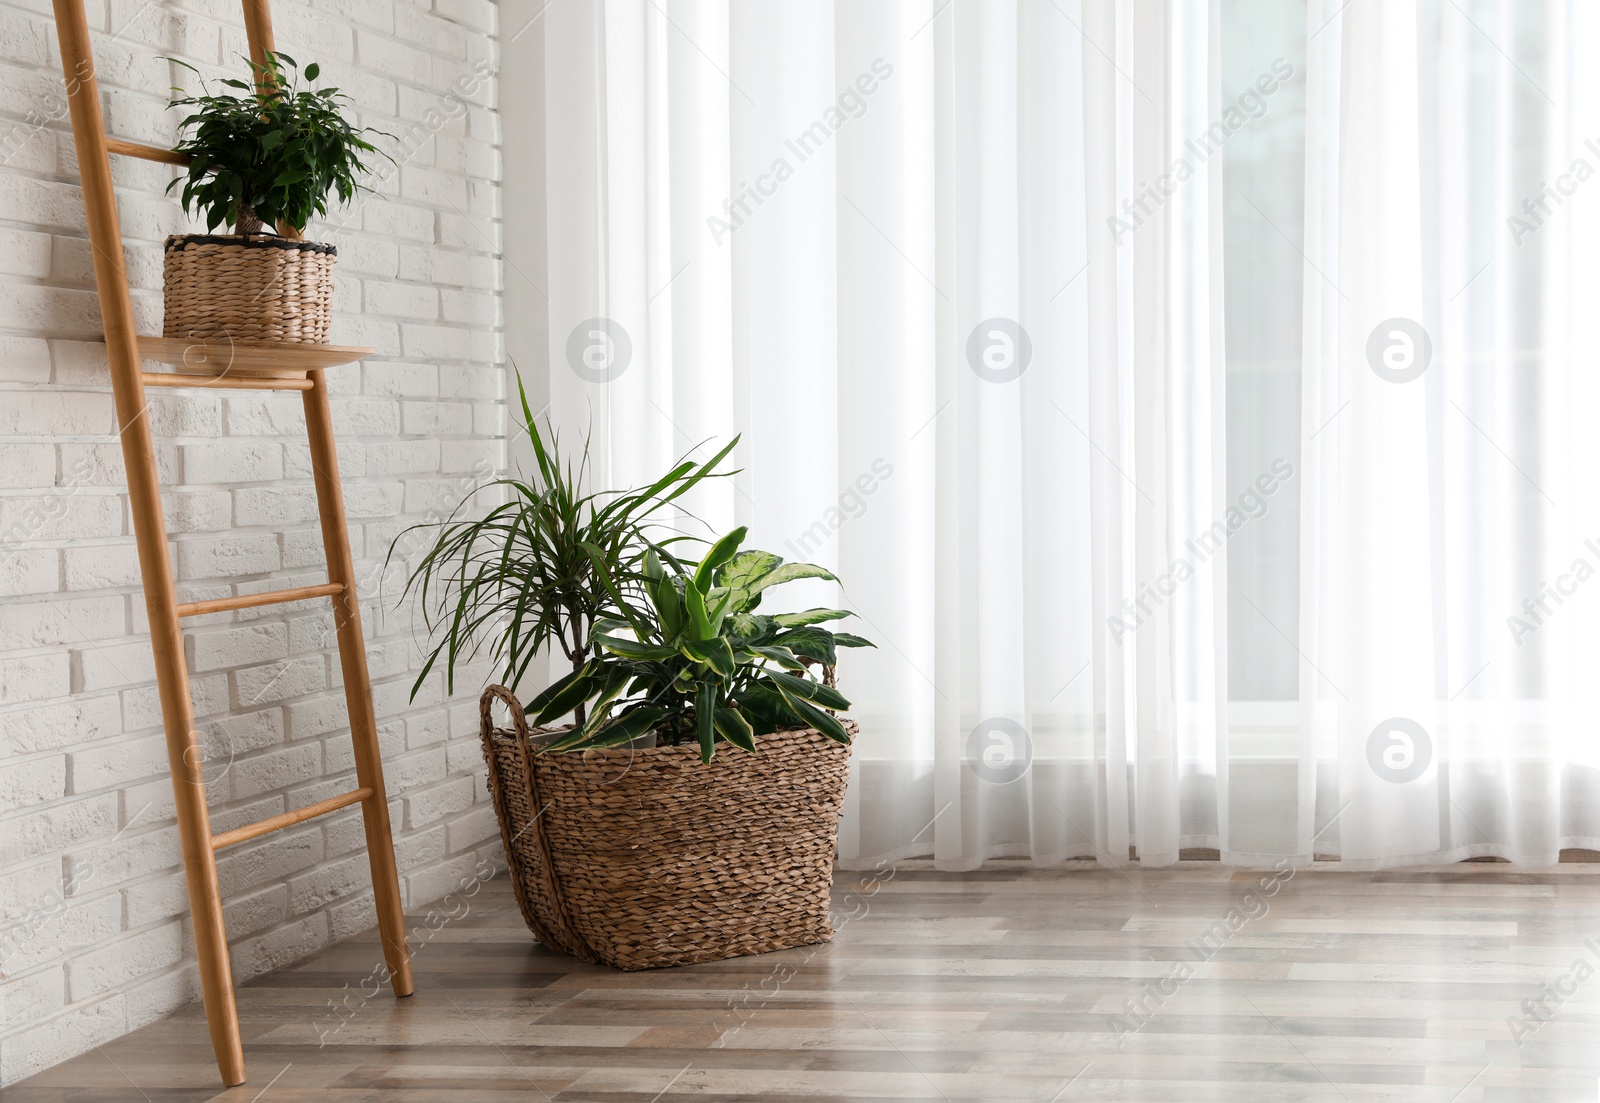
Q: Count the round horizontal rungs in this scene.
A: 4